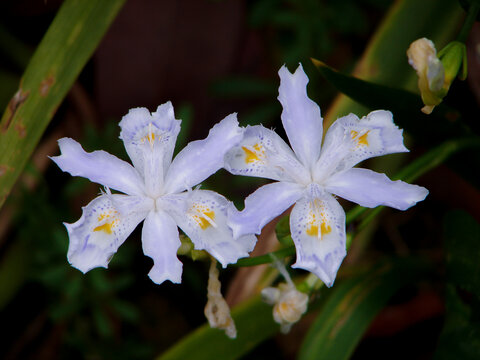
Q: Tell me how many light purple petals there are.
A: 12